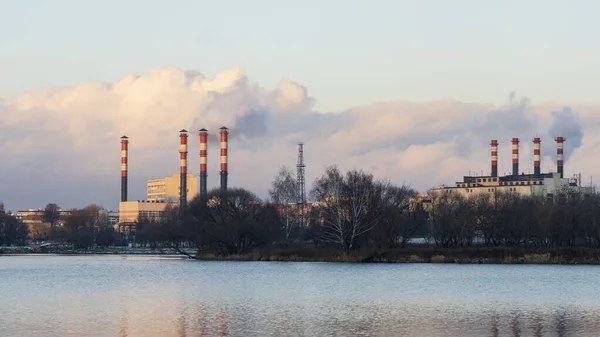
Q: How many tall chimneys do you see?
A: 8